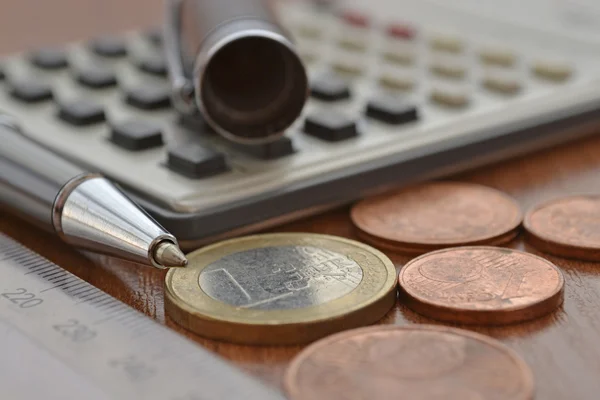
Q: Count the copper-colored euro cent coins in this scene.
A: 4